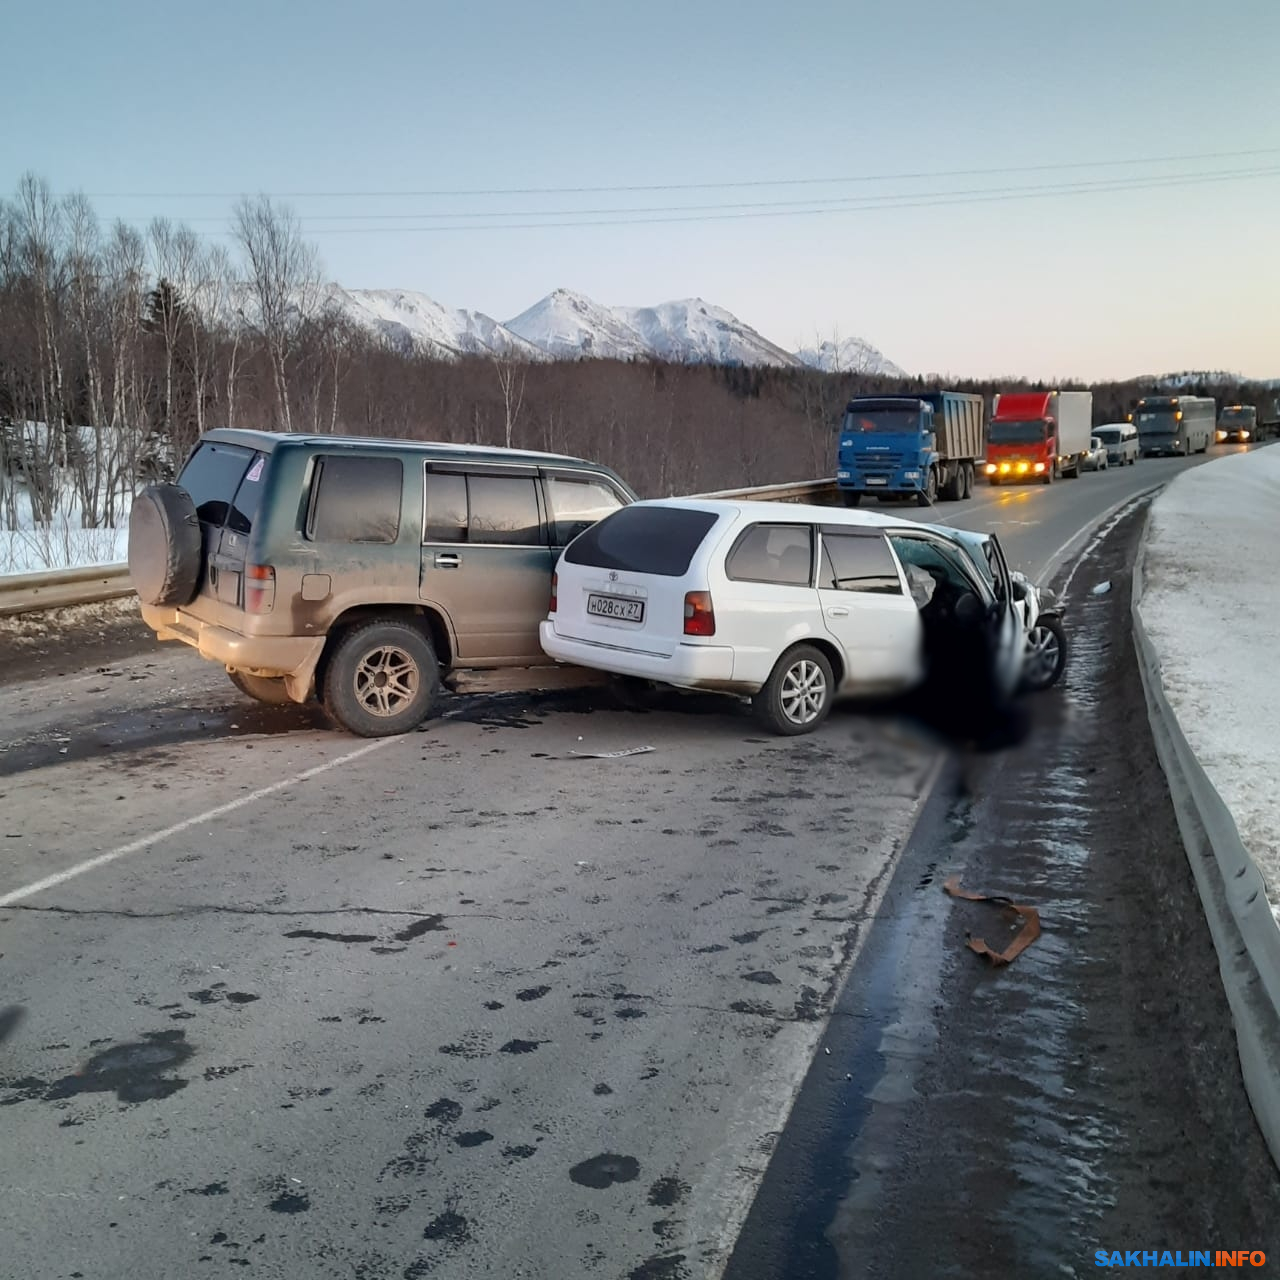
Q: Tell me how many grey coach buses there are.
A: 1